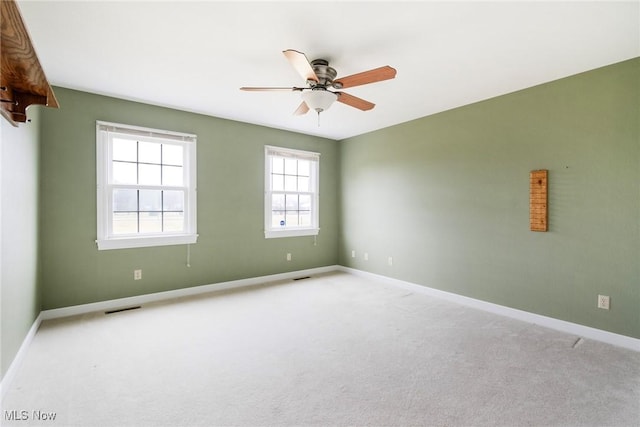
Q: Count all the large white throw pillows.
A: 0